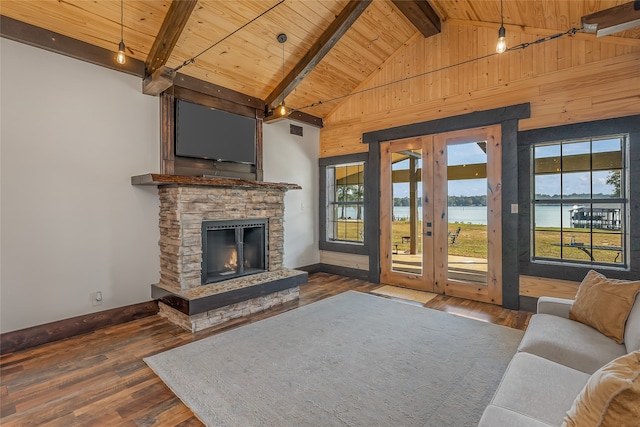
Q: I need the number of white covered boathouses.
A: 1